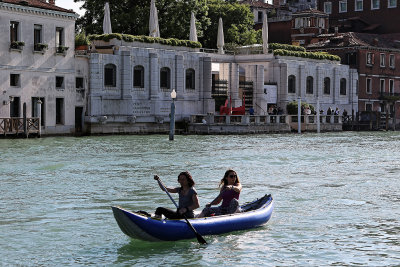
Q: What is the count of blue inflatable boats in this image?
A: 1